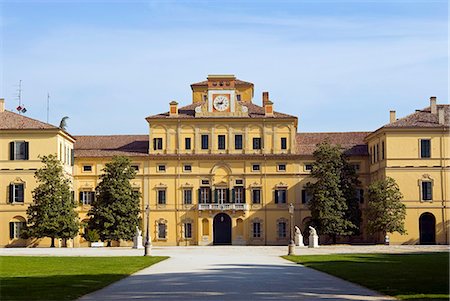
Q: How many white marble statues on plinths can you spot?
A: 3